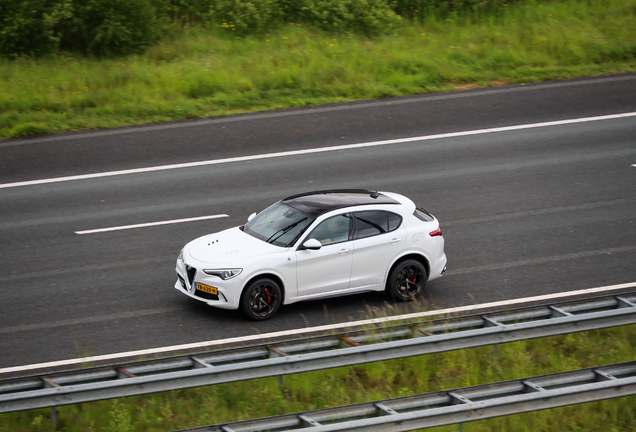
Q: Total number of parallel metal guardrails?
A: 2